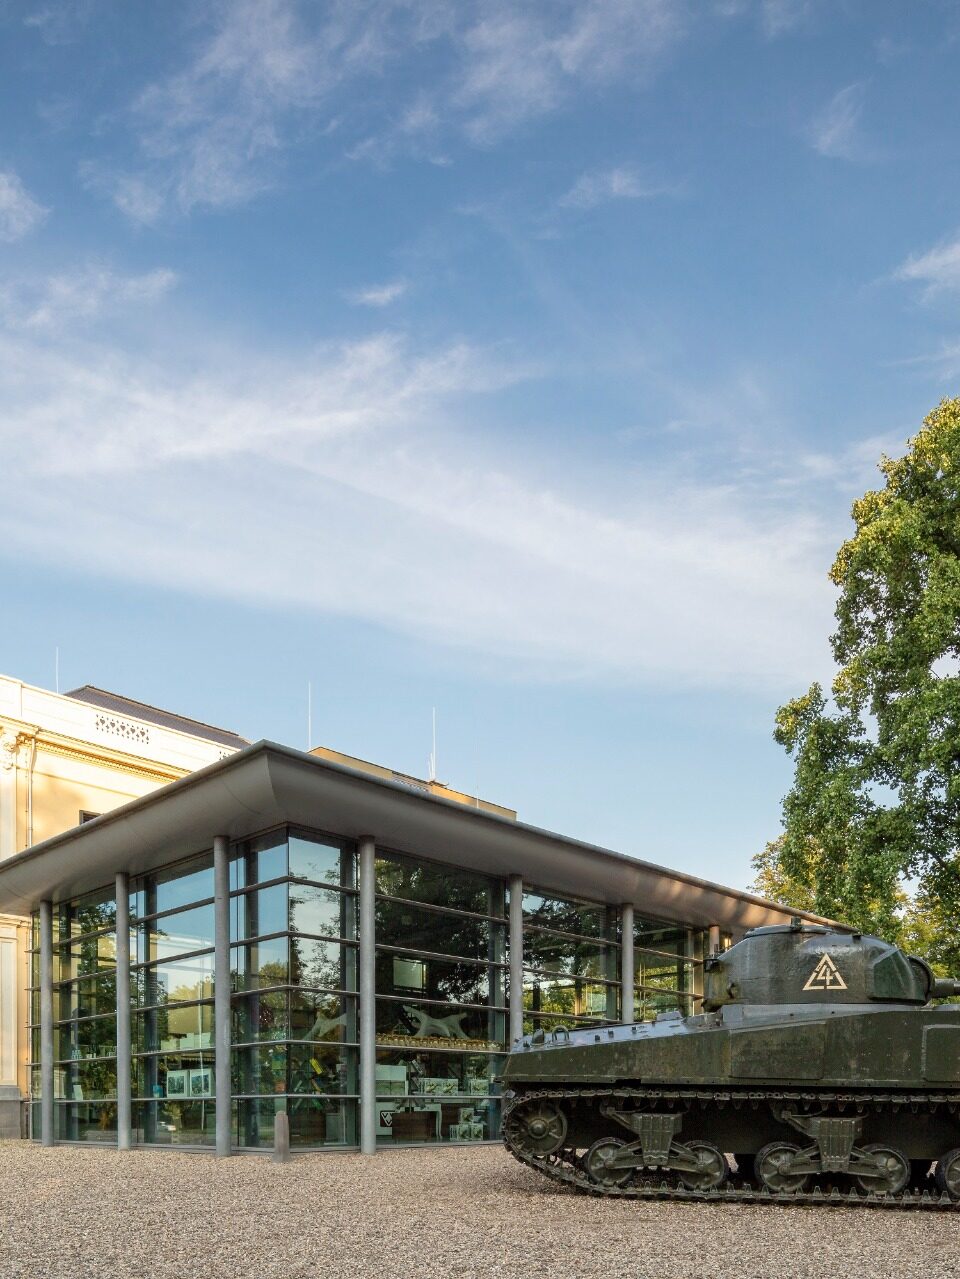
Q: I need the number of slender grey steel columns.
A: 7